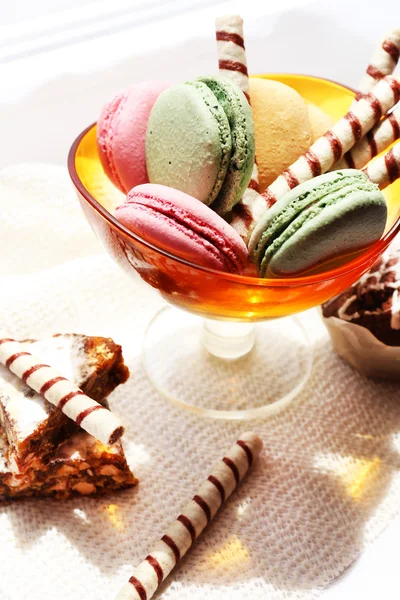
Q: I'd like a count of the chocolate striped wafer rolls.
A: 7